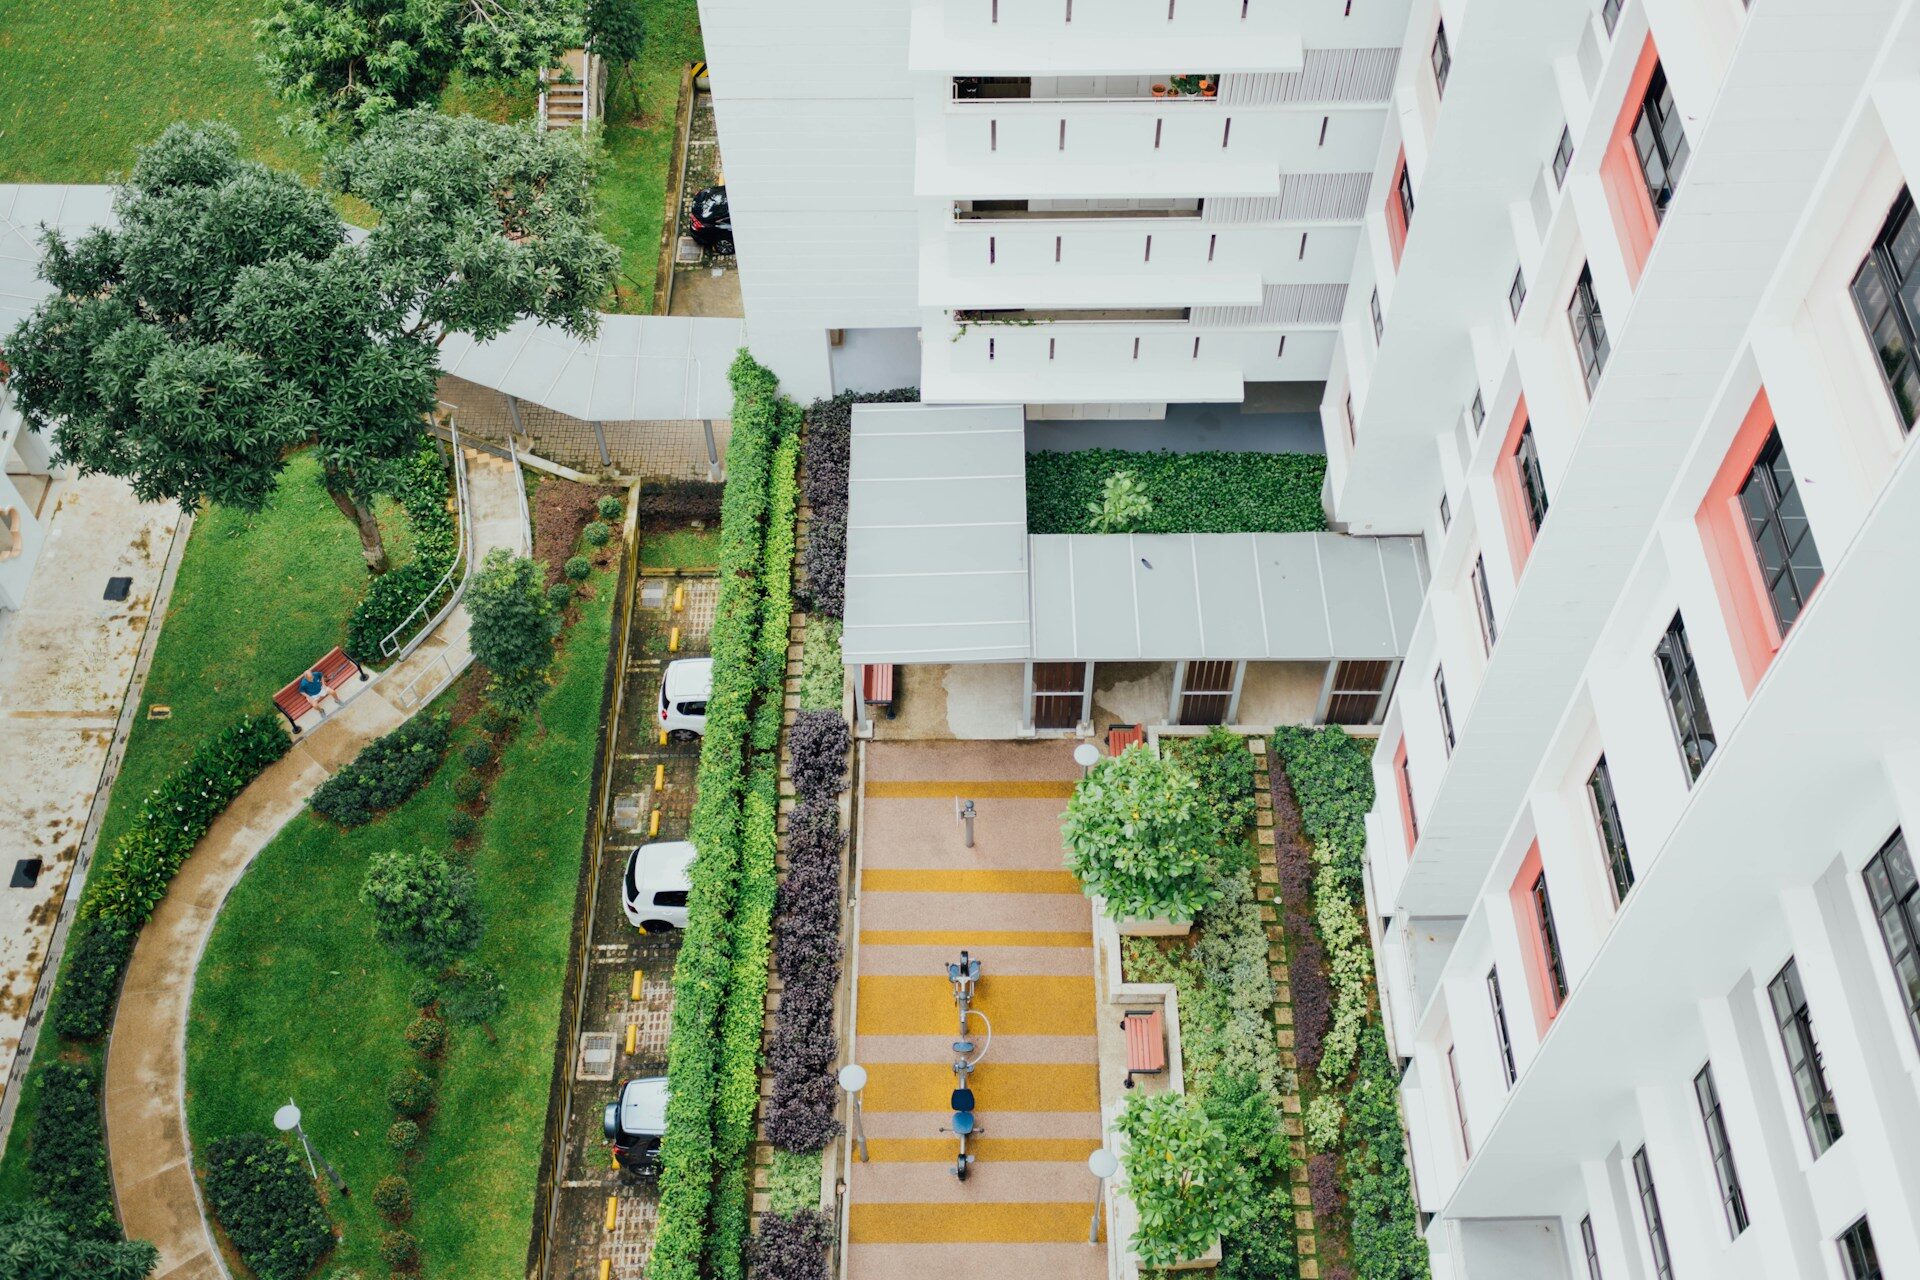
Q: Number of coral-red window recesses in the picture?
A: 6